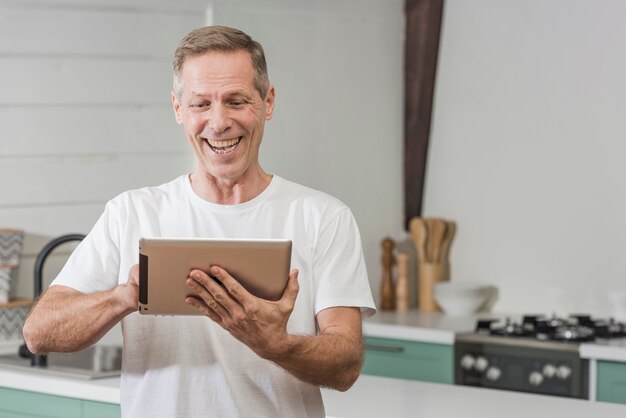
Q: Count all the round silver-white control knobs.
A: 6